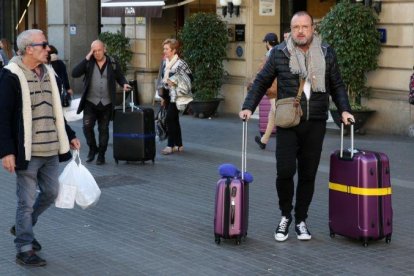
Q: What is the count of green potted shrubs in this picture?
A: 3